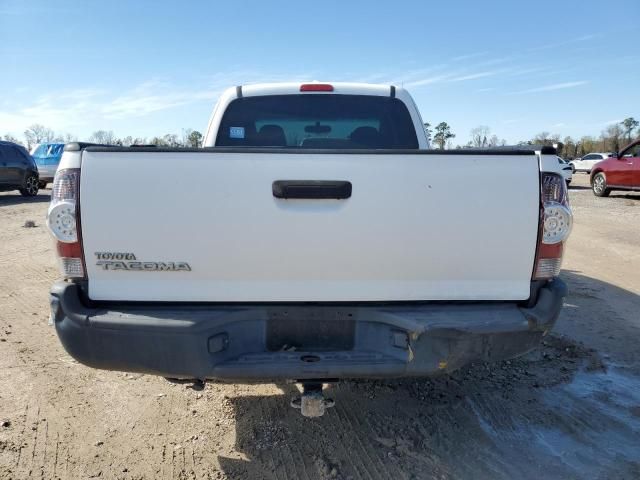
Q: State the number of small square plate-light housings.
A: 2